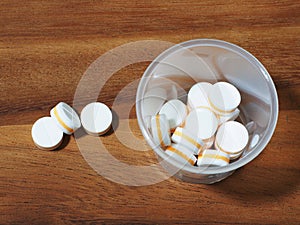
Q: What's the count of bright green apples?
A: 0